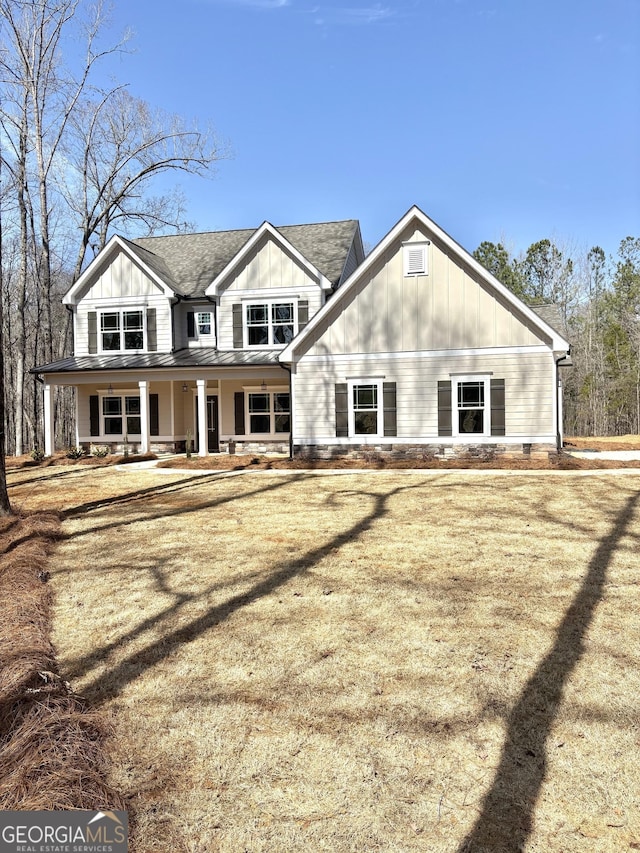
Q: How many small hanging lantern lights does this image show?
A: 3